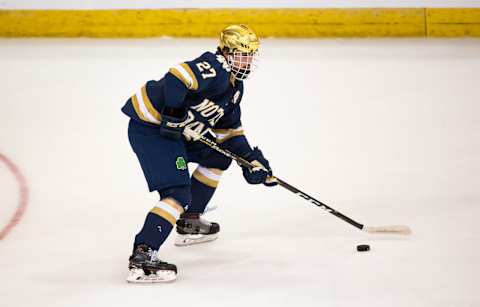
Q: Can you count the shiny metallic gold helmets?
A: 1